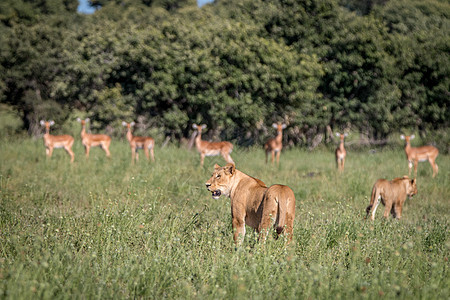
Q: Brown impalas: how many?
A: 7